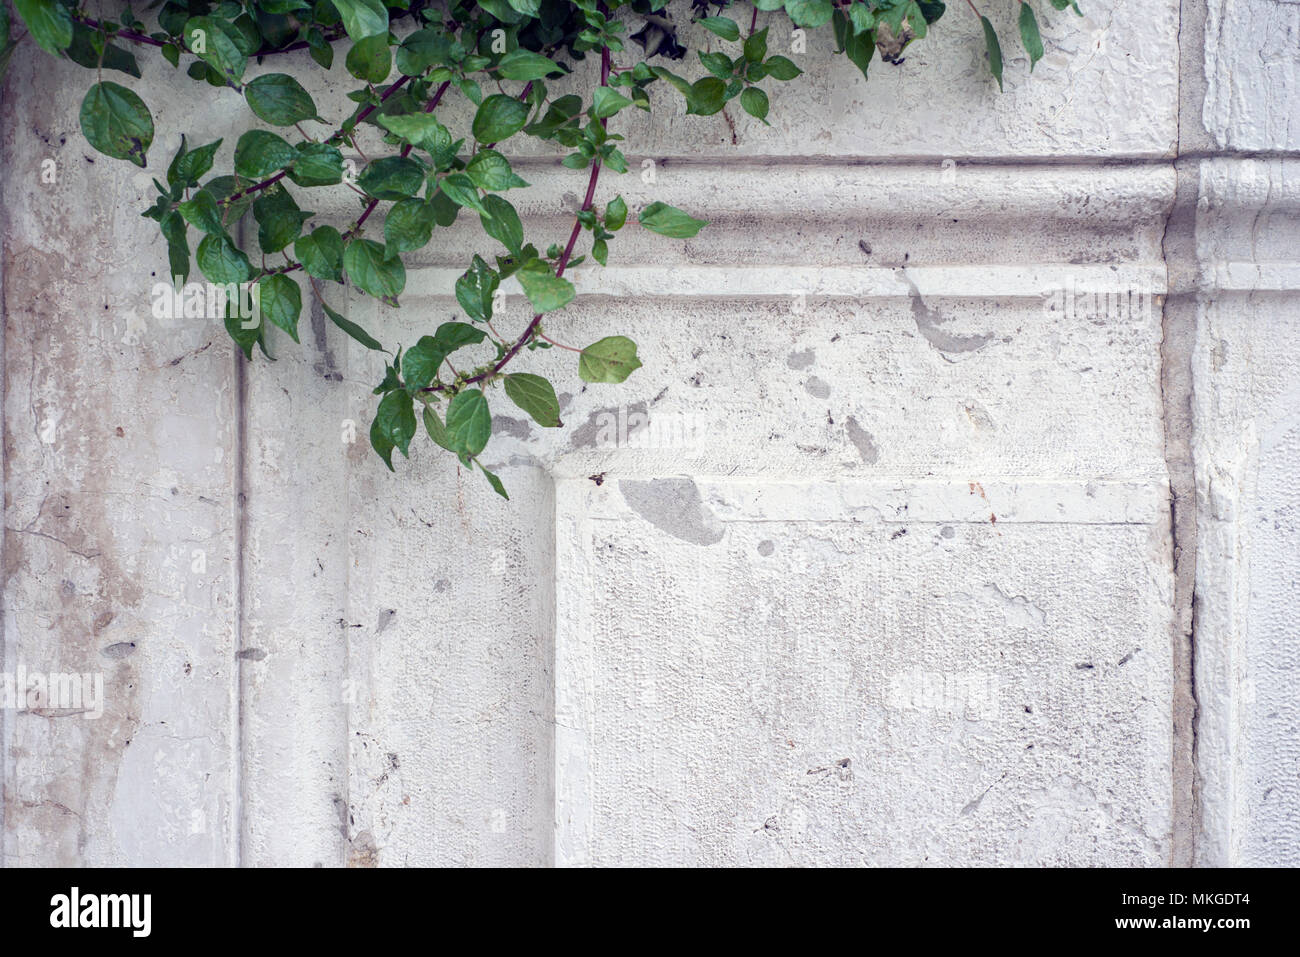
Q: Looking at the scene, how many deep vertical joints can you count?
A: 1